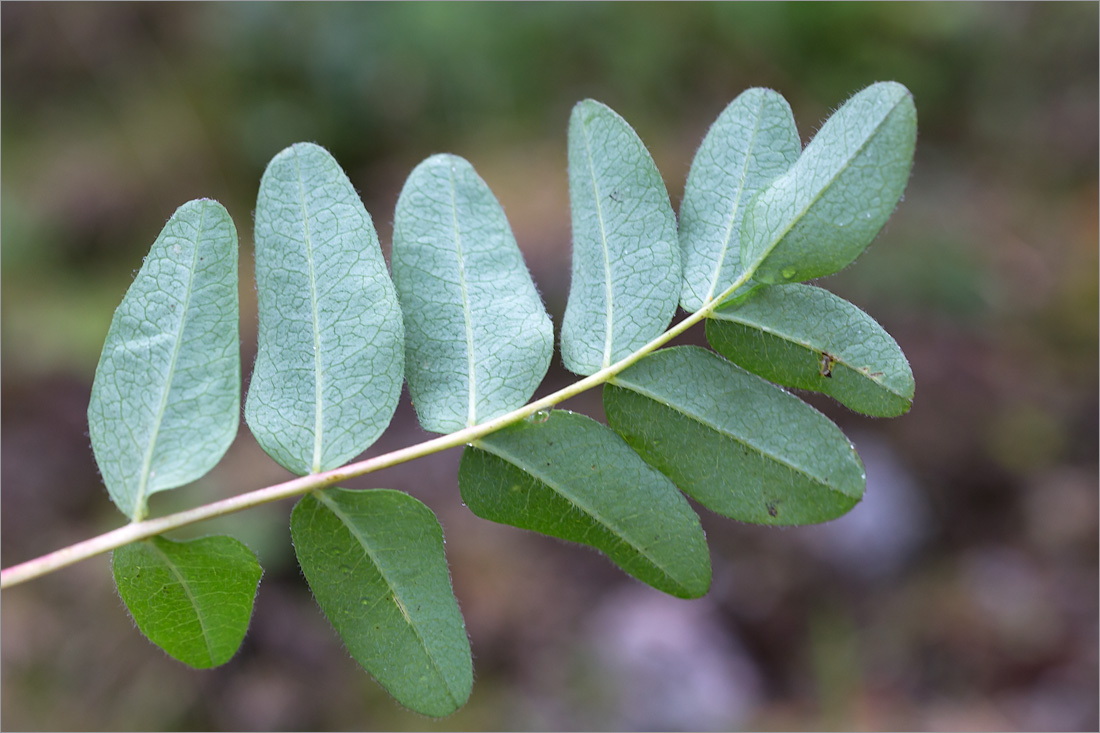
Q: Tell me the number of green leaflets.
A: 11